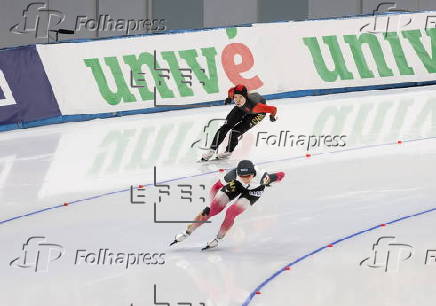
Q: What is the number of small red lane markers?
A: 9